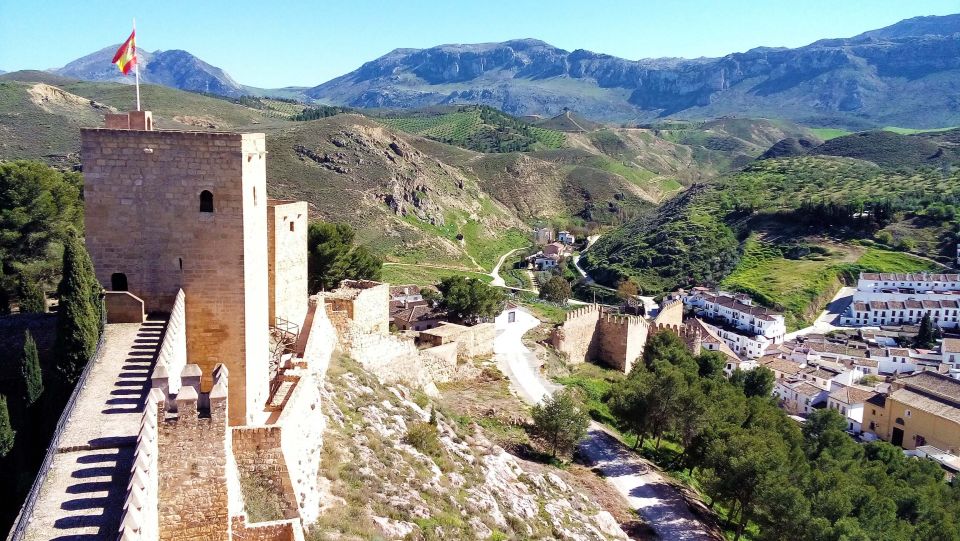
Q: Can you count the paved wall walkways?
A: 1